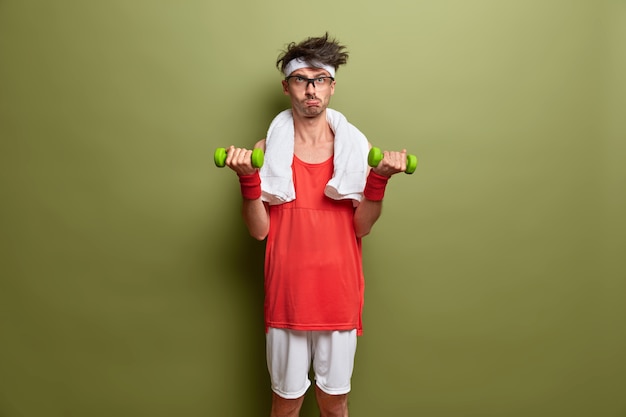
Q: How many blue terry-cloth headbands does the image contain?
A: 0